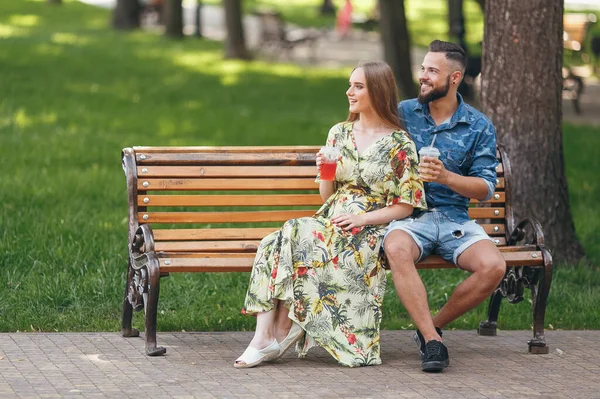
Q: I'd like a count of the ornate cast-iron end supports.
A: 2